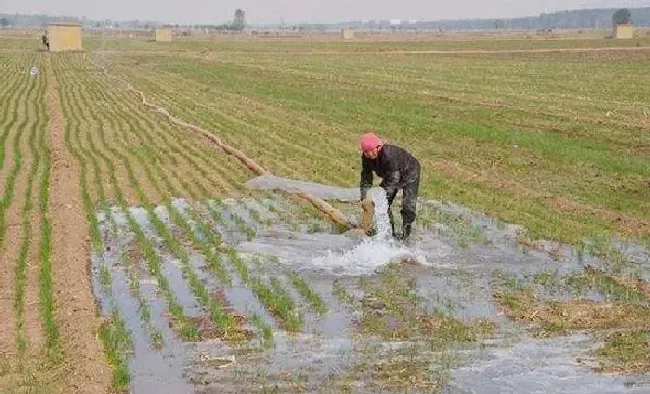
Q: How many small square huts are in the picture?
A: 4